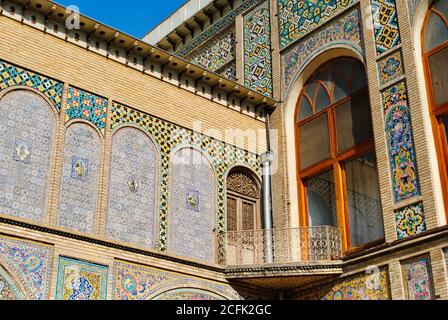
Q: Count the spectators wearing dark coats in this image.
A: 0